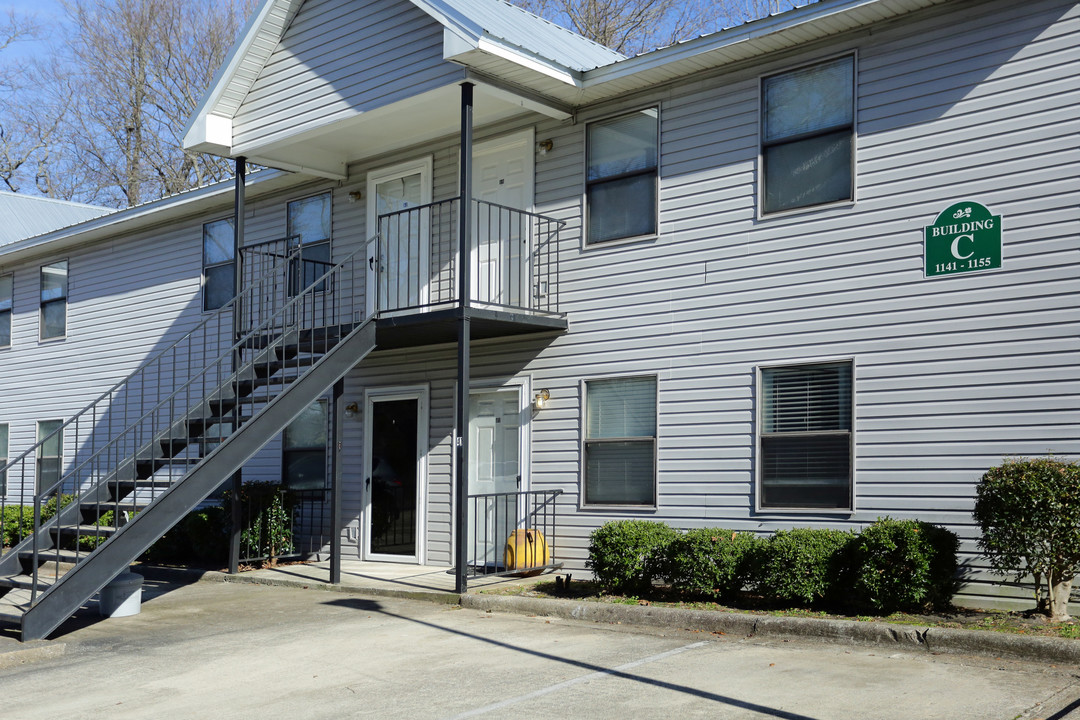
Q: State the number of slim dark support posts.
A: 3